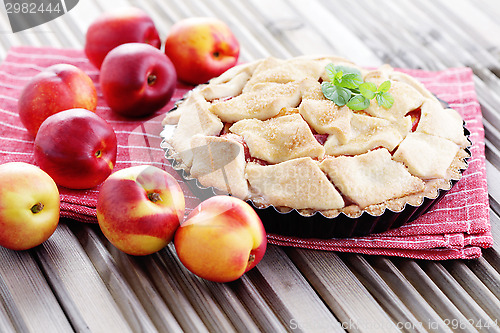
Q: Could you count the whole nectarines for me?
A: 8